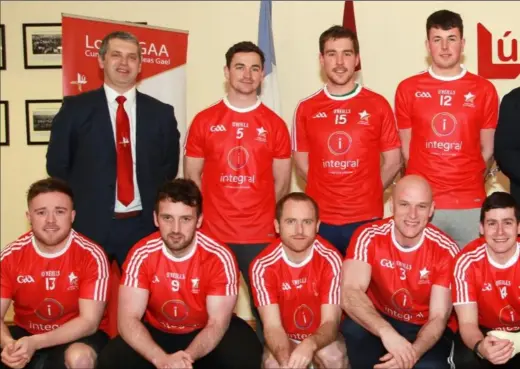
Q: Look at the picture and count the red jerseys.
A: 8